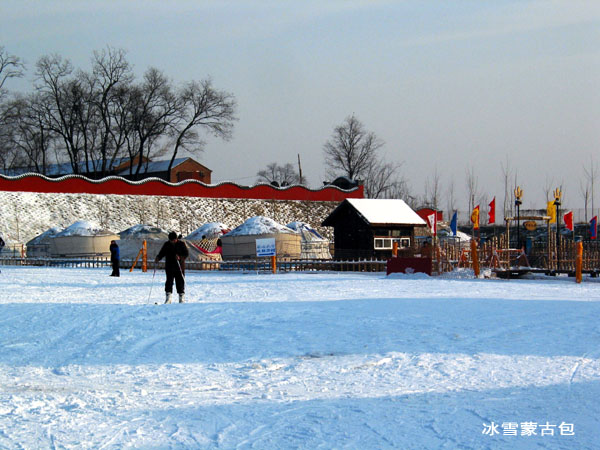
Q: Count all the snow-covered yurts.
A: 6